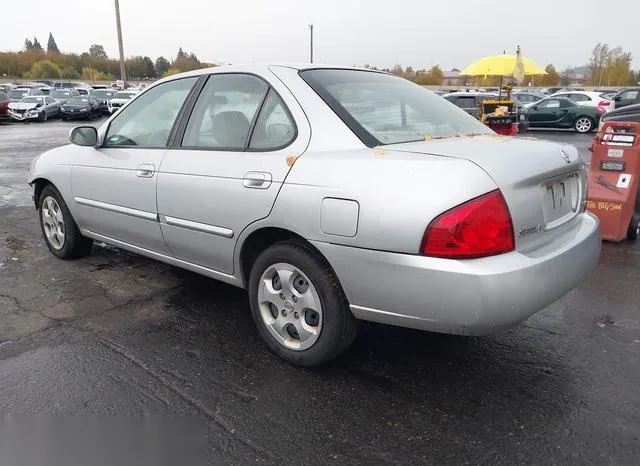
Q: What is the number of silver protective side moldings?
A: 2